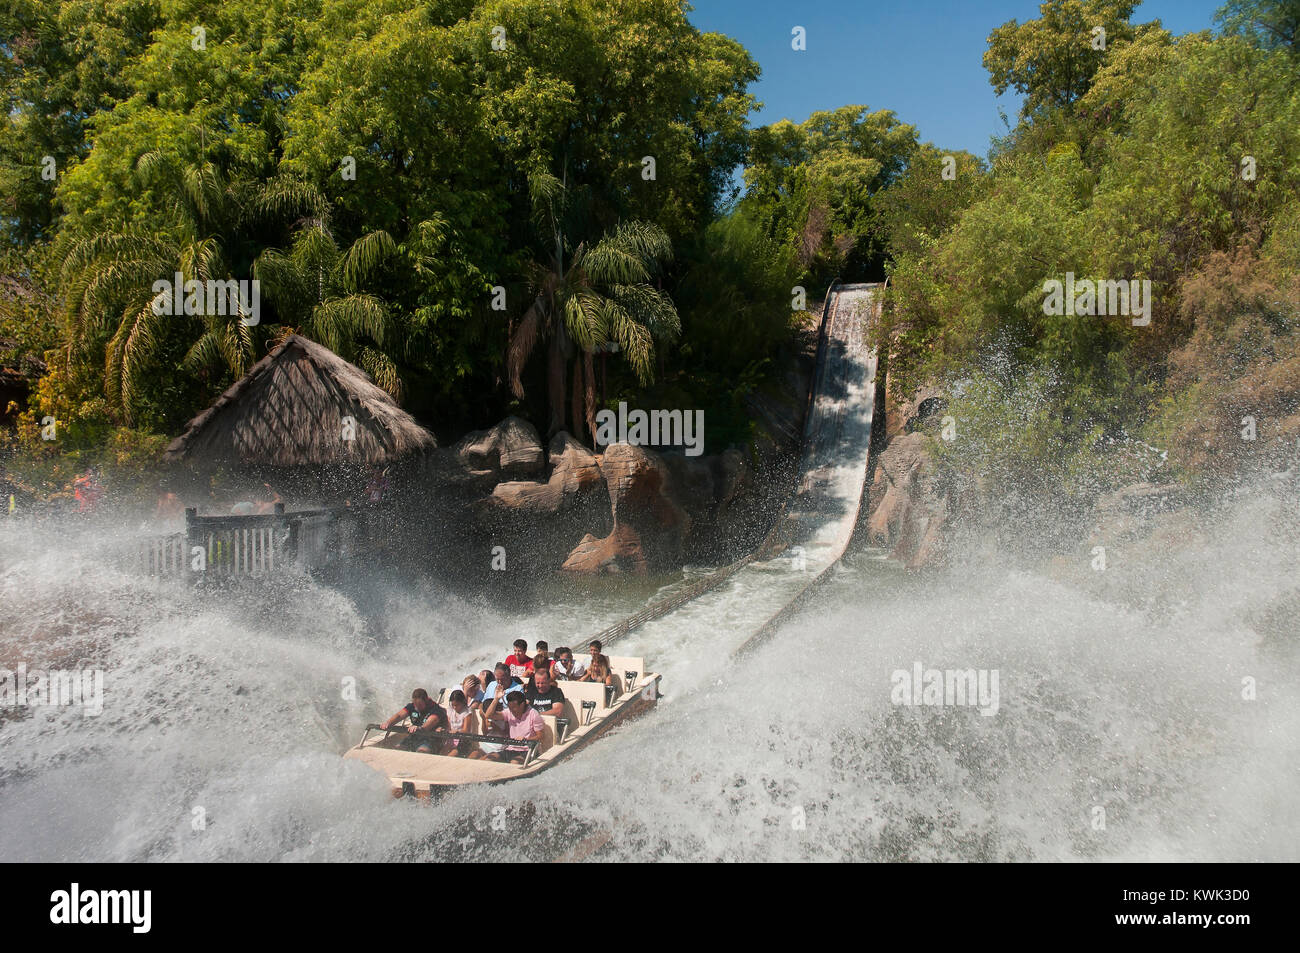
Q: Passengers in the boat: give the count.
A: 15